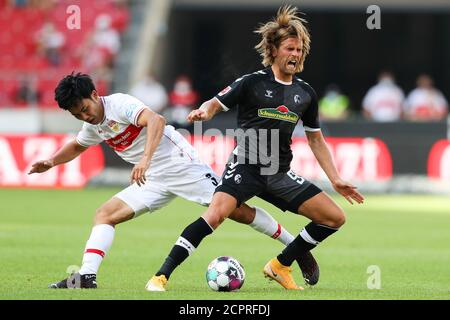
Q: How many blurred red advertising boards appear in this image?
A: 3